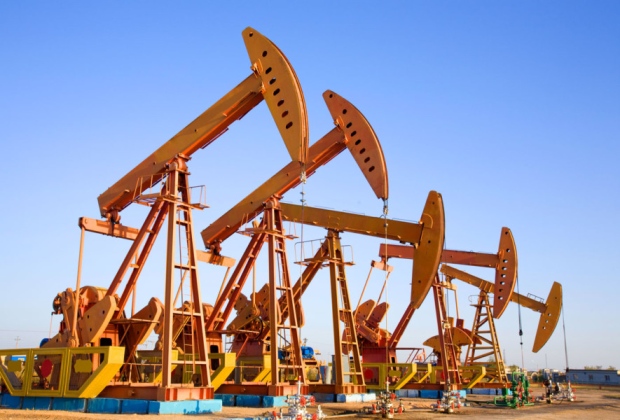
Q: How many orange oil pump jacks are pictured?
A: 5